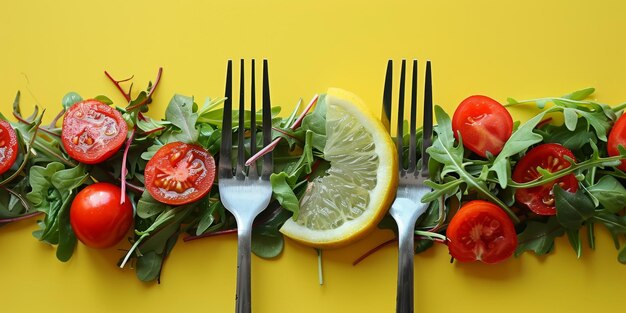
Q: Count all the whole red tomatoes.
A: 1